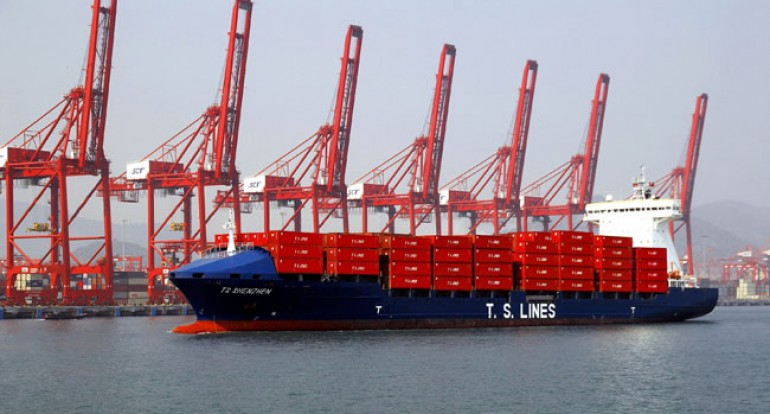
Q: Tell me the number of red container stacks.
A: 9